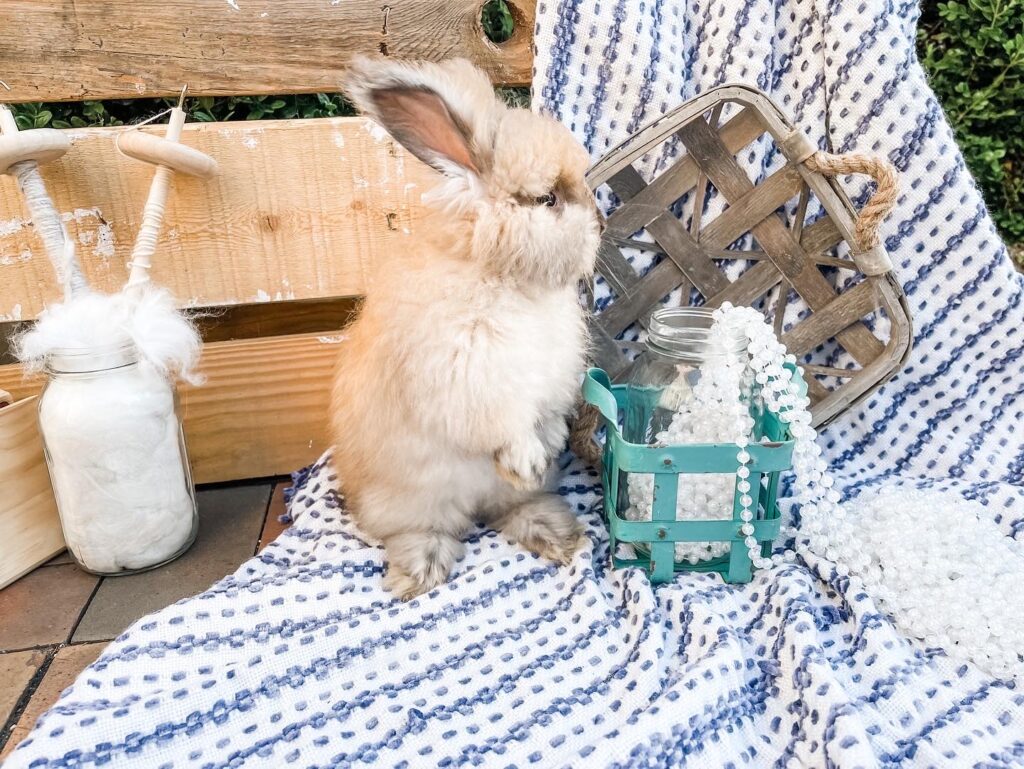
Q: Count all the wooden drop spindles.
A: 2